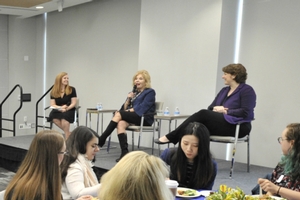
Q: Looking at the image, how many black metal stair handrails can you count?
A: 2